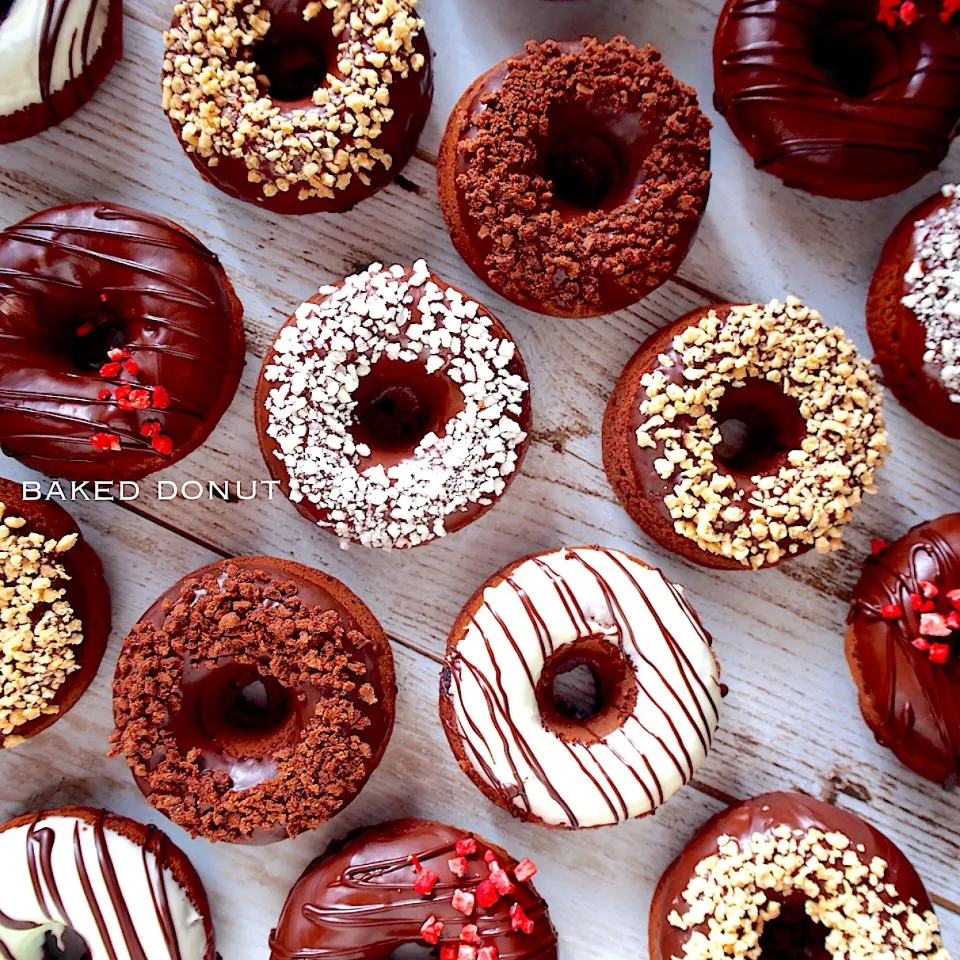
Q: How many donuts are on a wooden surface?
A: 15